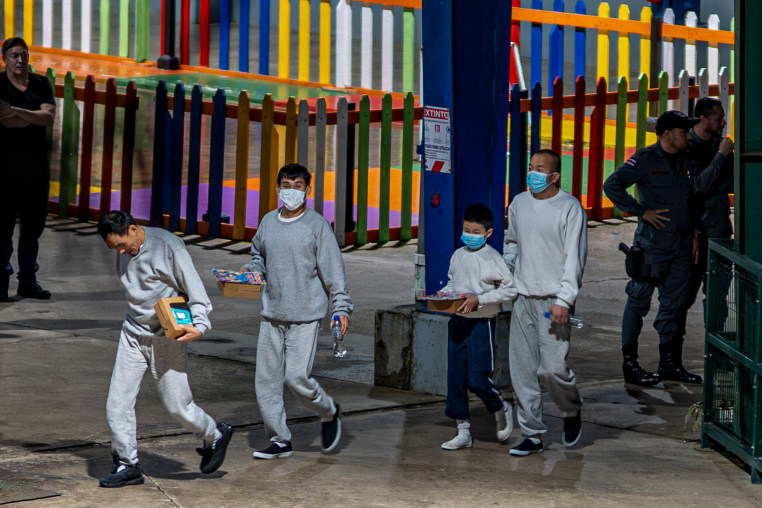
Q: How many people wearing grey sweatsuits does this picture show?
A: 3